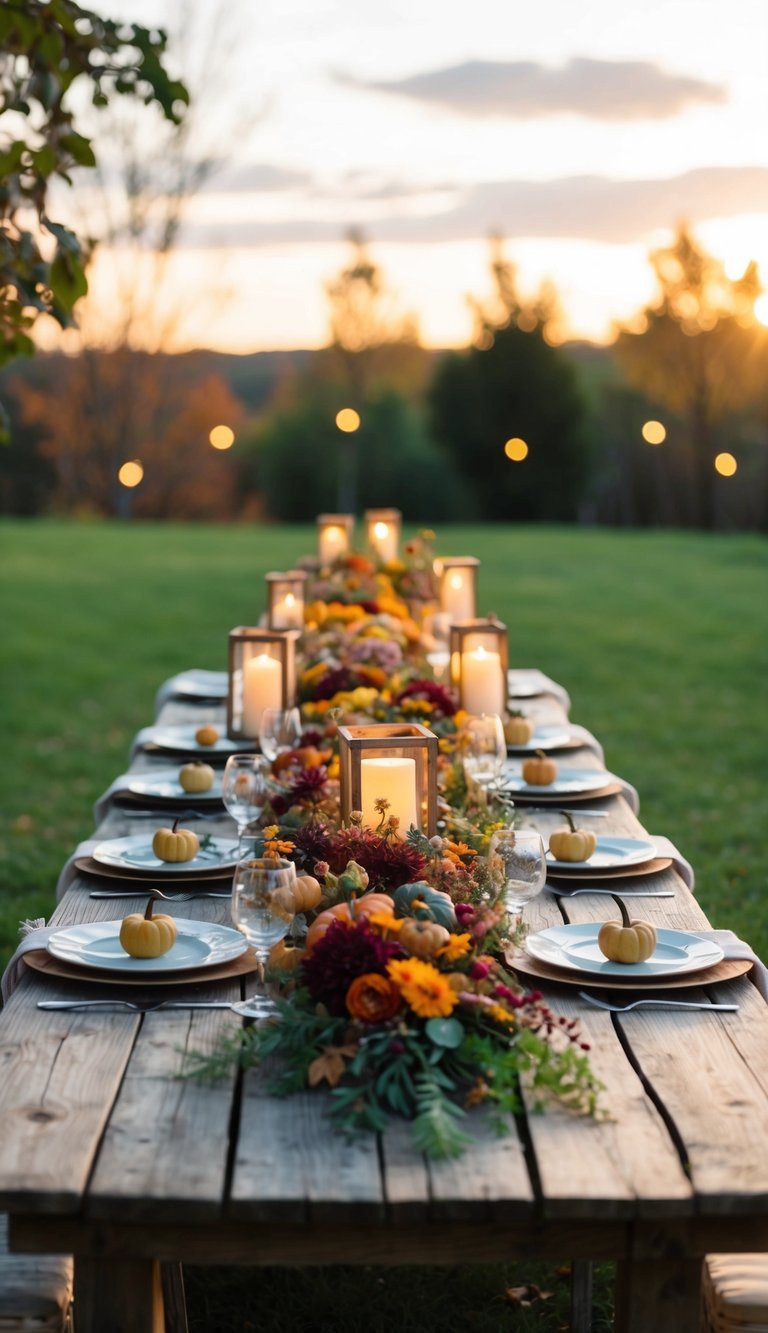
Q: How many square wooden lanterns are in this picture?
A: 7